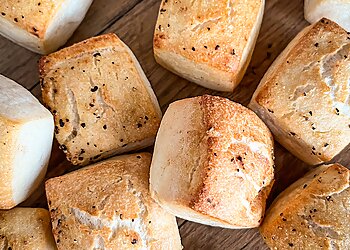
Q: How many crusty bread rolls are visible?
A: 10